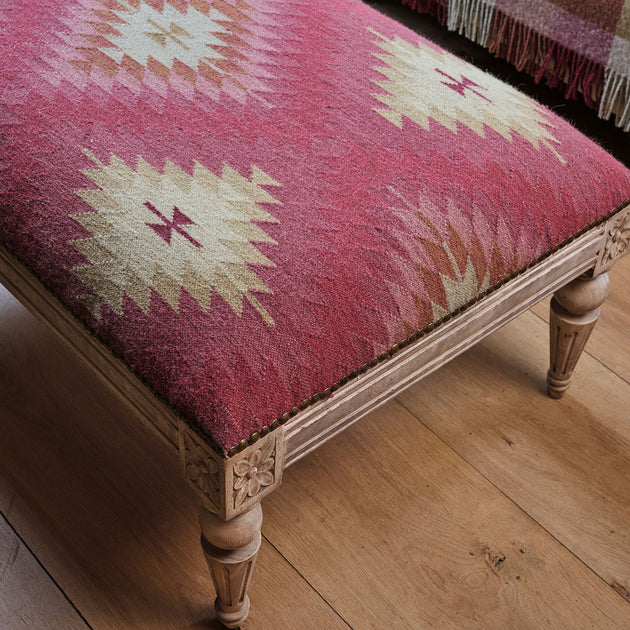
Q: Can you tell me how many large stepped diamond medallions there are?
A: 4